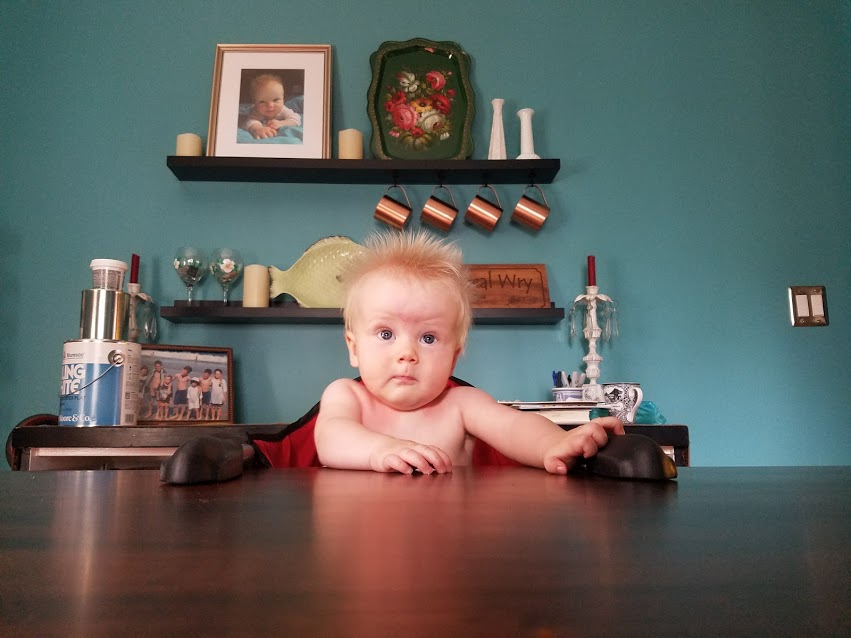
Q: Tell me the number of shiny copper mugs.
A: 4